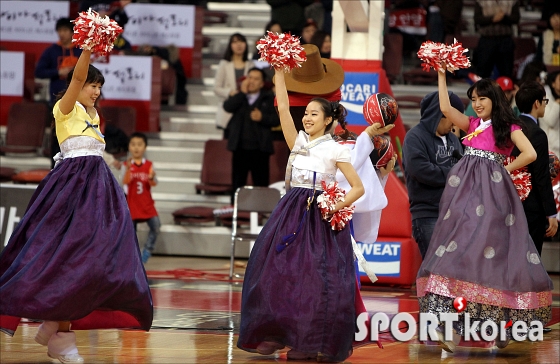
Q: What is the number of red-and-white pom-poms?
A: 5